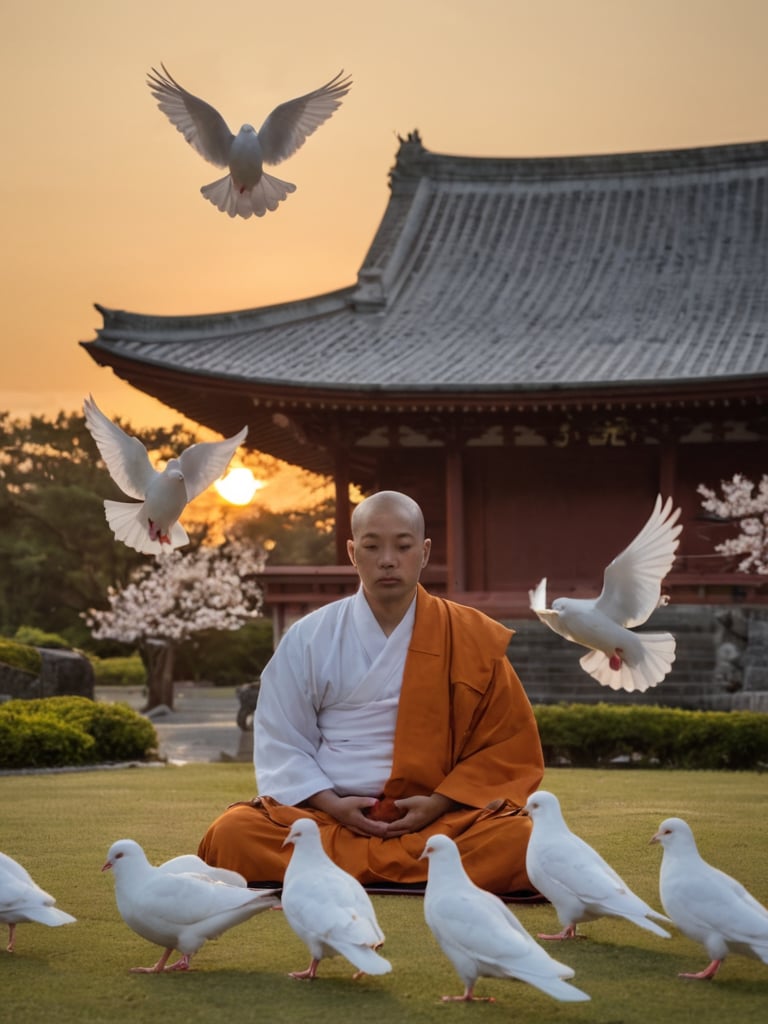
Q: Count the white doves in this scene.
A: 9